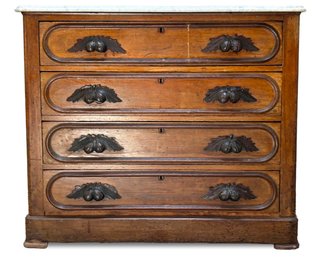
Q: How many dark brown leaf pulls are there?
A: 8